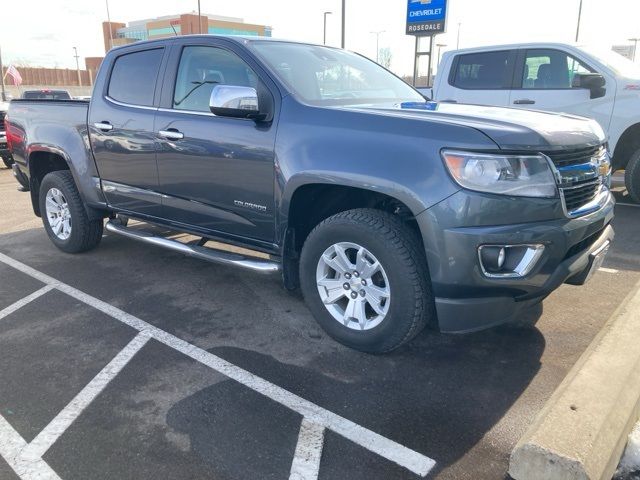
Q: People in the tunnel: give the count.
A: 0